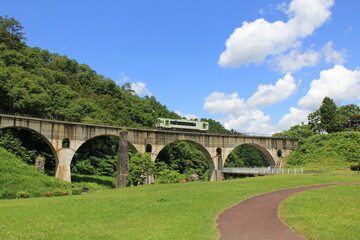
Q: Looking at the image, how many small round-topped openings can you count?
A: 4